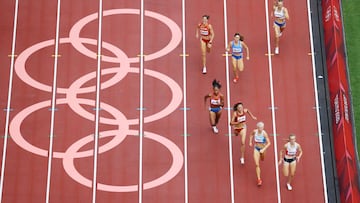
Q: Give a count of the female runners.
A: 7